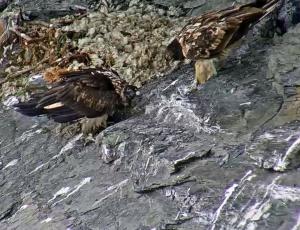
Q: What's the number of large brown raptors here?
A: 2